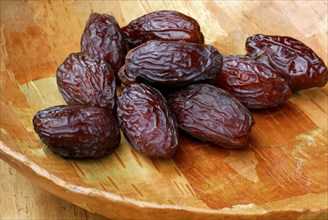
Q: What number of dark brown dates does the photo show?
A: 9